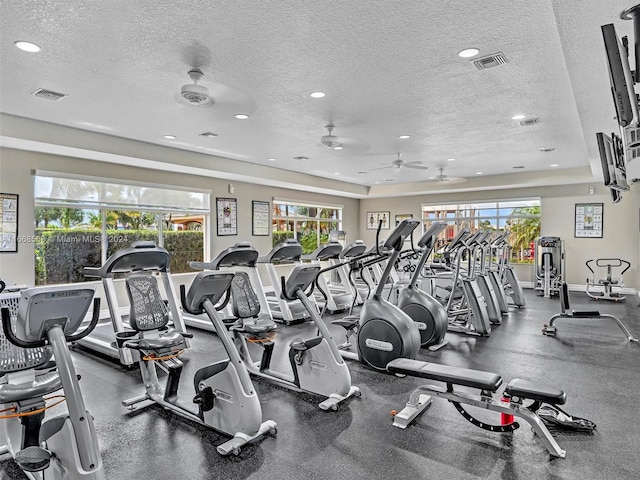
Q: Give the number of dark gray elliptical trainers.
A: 2